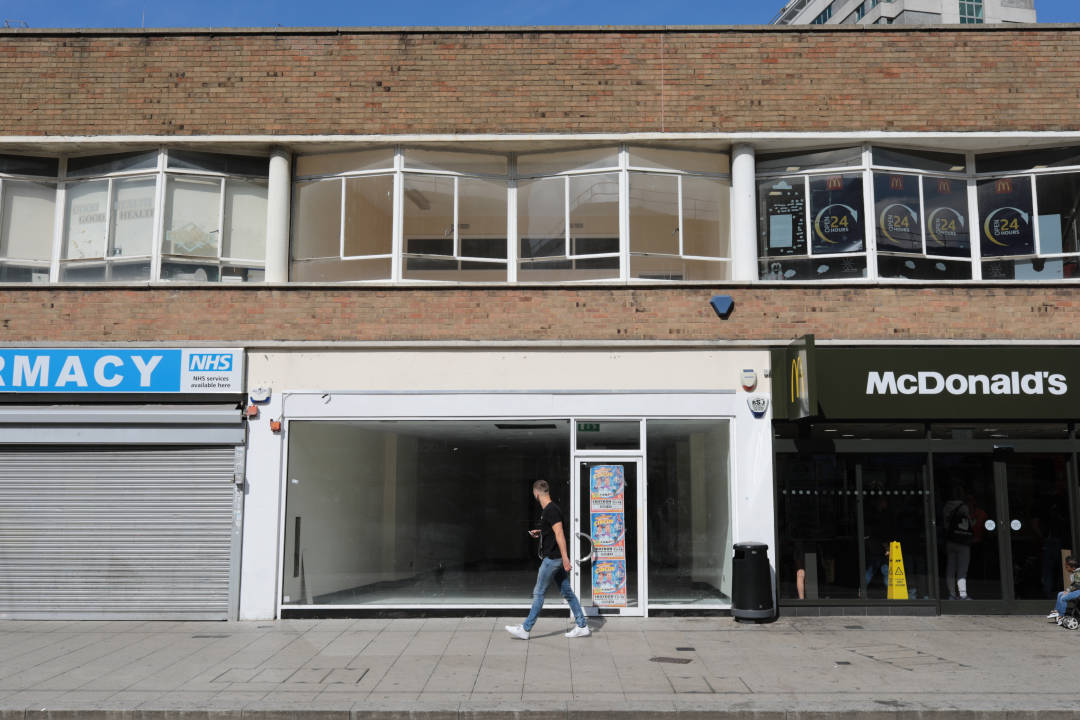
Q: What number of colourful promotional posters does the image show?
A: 3